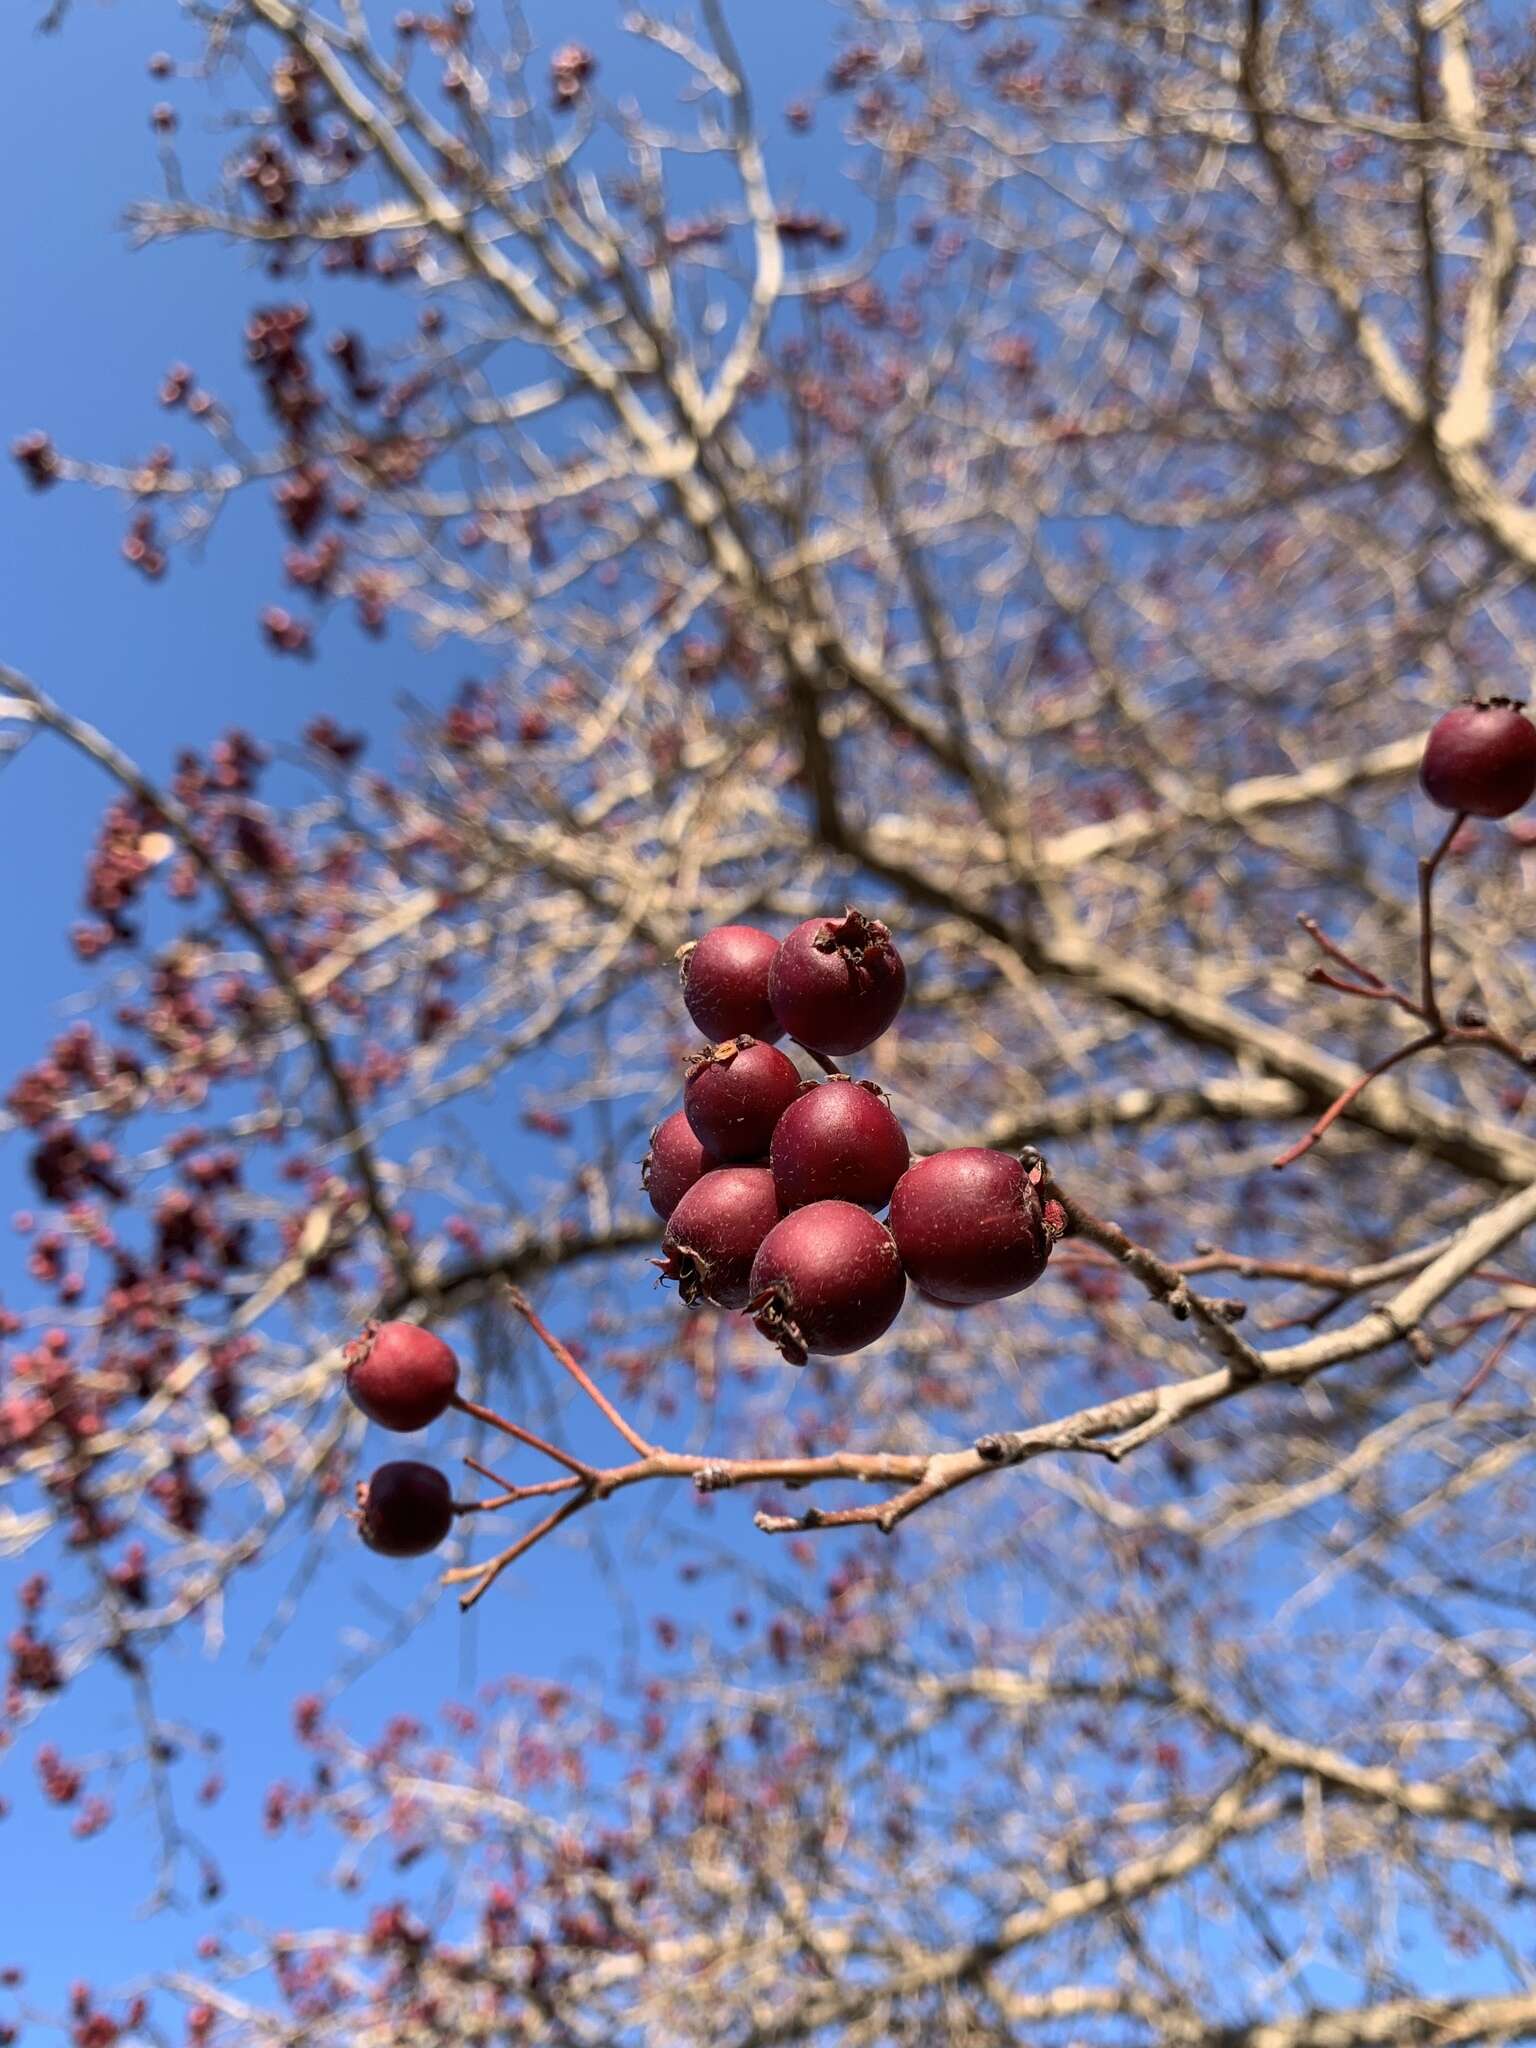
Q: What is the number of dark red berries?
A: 11